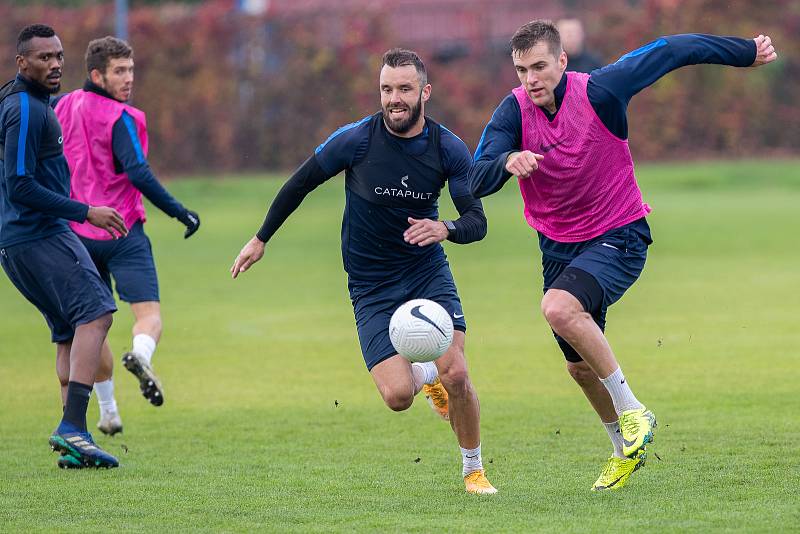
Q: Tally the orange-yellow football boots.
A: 2